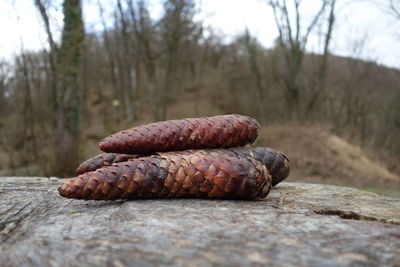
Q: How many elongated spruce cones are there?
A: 3